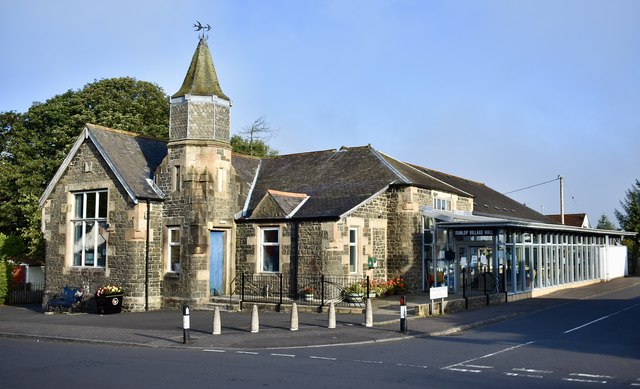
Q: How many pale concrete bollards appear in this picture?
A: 5